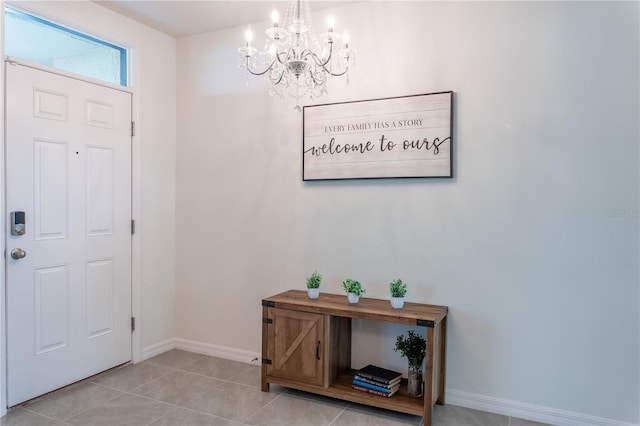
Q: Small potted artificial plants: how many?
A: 3